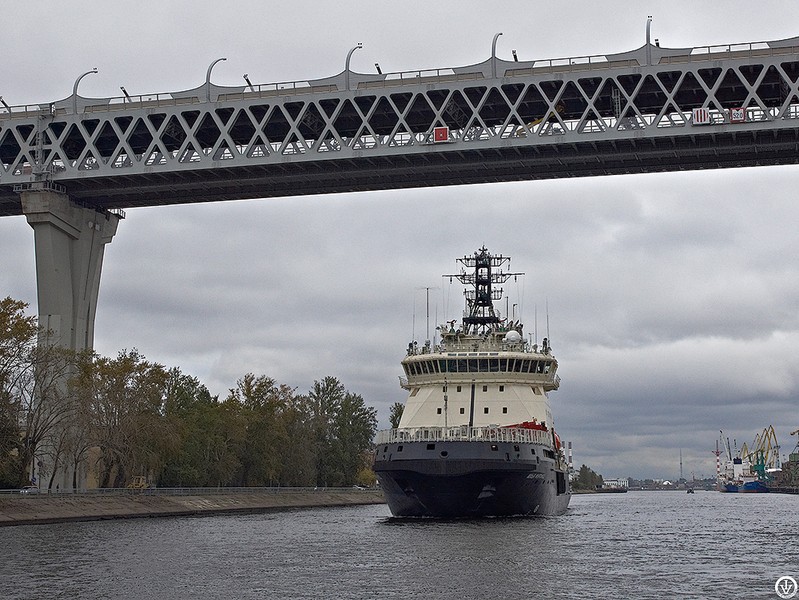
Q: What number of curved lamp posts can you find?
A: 5